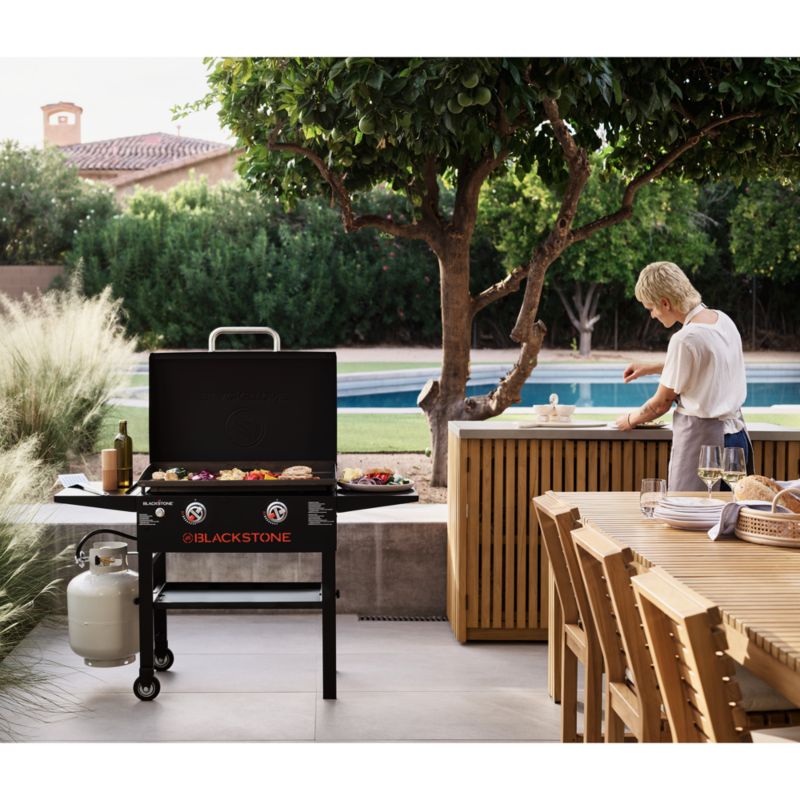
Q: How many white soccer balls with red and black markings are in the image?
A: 0